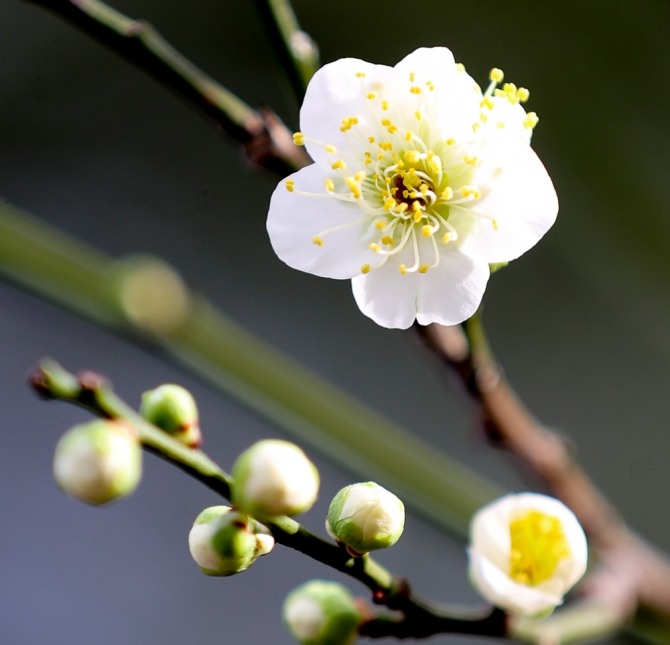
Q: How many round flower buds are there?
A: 6